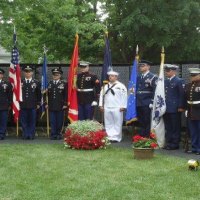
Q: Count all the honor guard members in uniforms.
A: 8